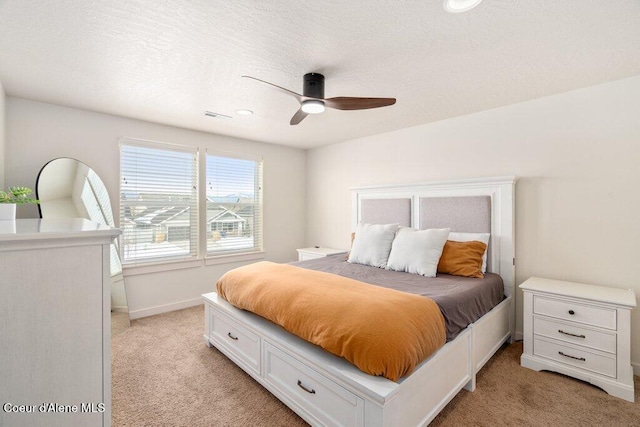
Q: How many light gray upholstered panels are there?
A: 2